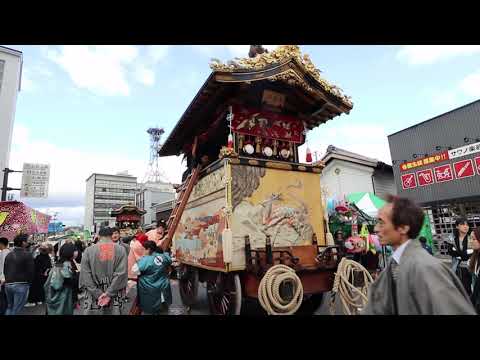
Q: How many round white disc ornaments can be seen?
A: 3